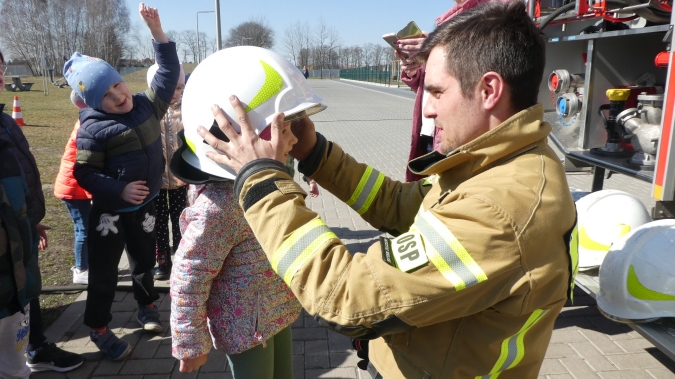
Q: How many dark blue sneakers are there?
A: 2